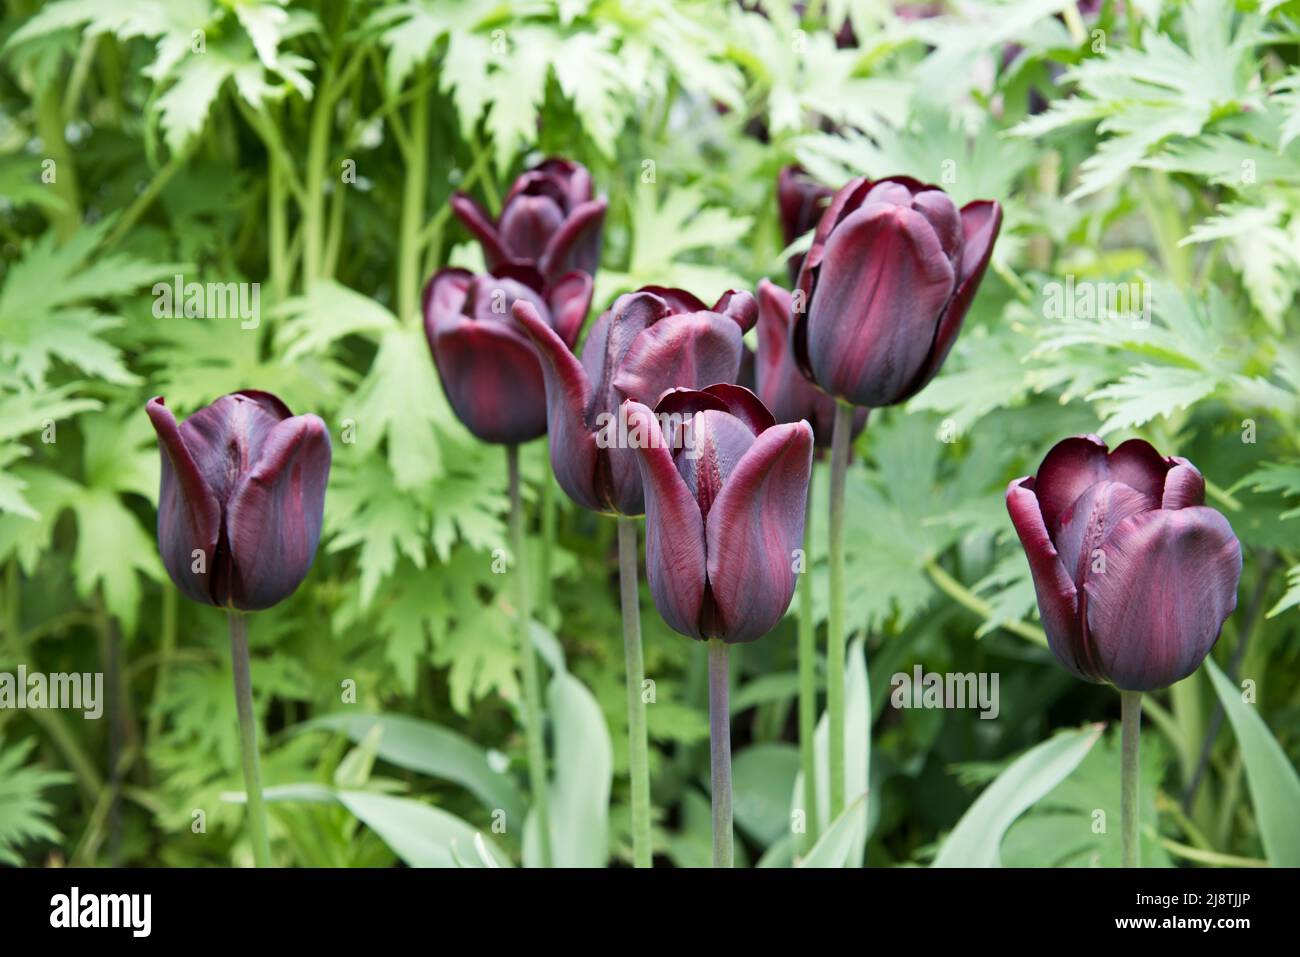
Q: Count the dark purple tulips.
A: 9